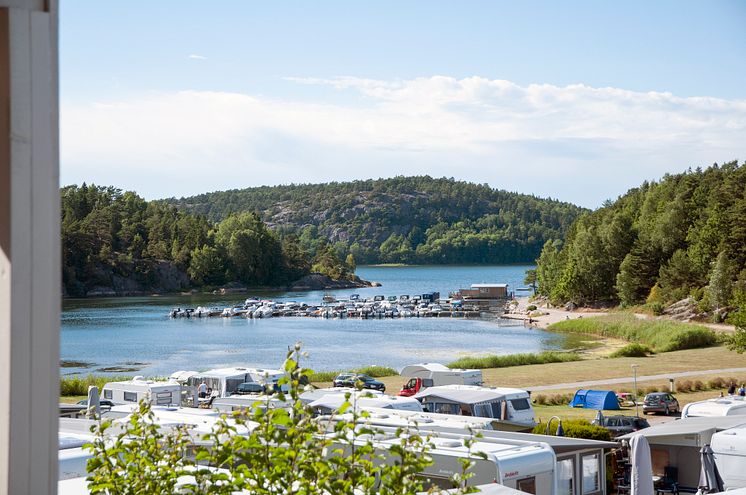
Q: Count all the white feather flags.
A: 0